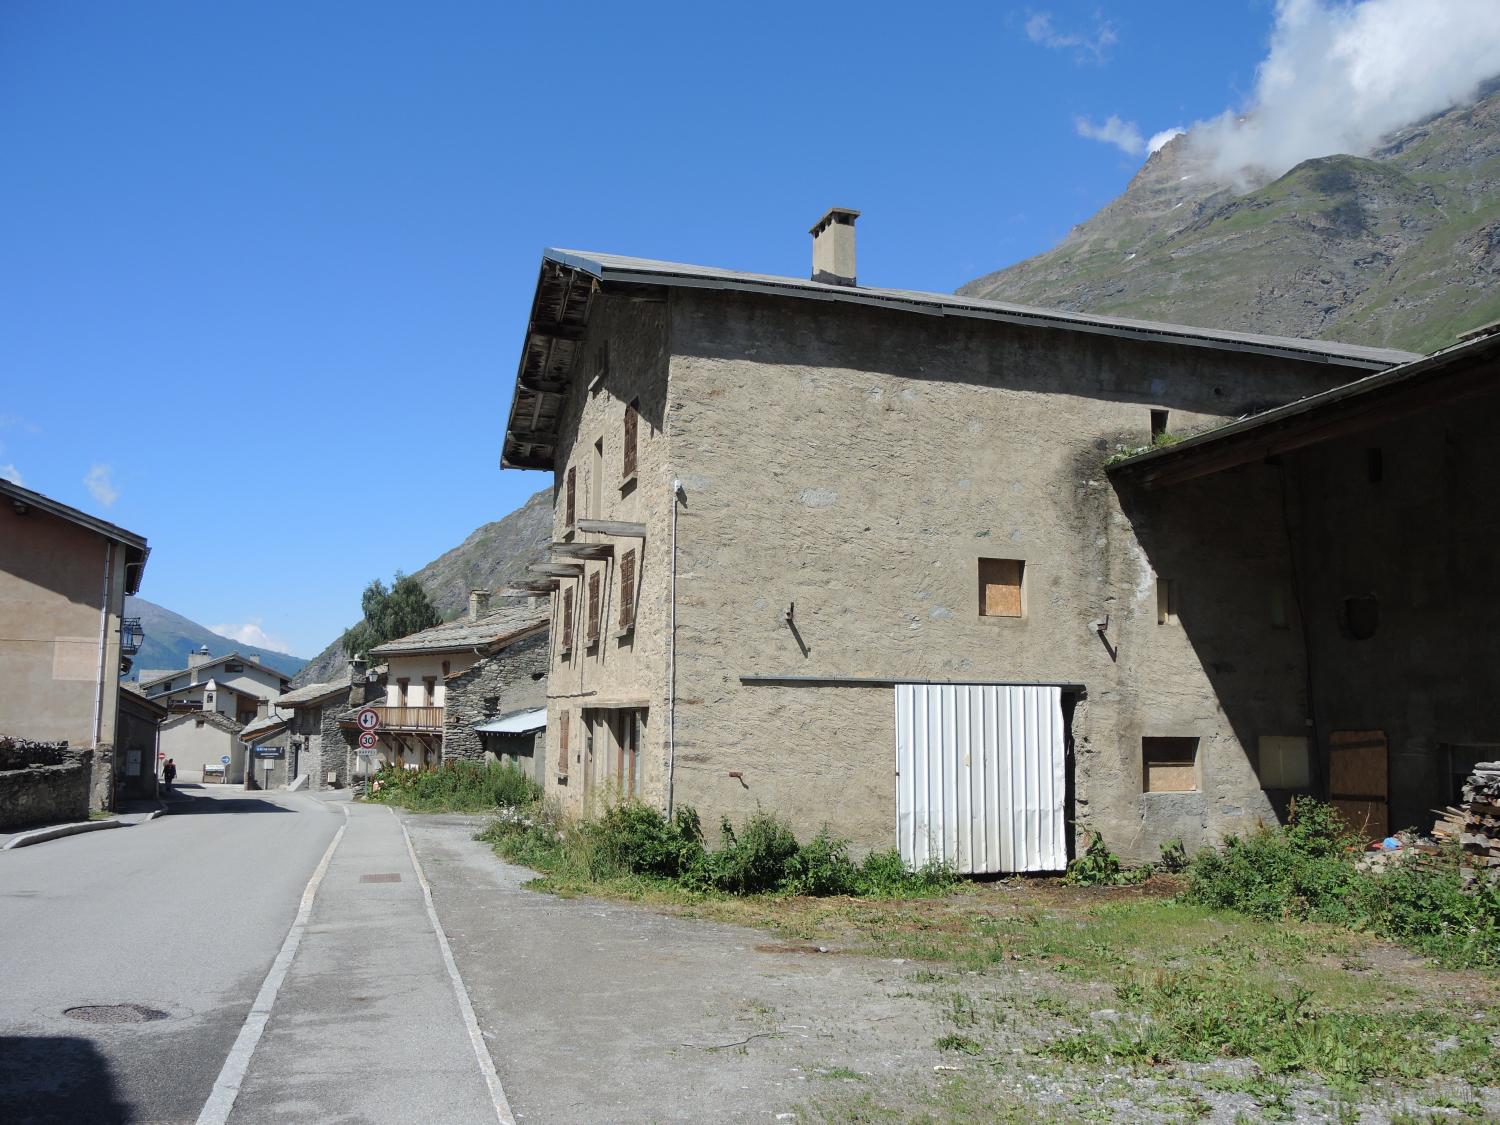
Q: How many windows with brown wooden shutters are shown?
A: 6